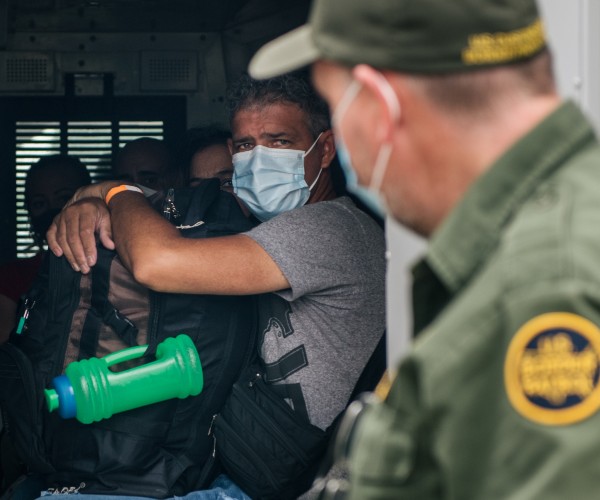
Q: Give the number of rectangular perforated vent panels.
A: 2